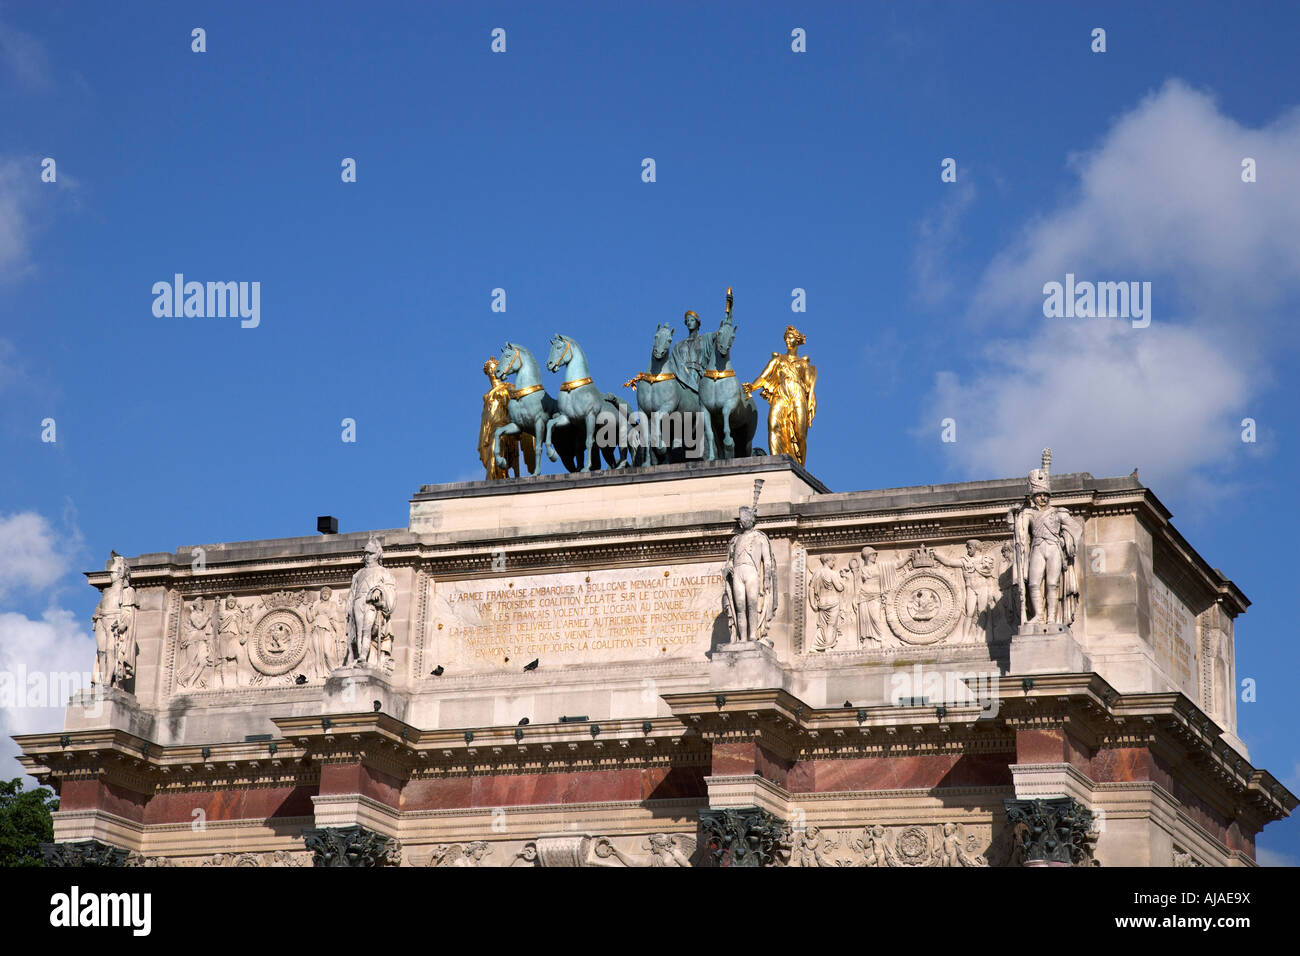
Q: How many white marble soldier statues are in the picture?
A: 4